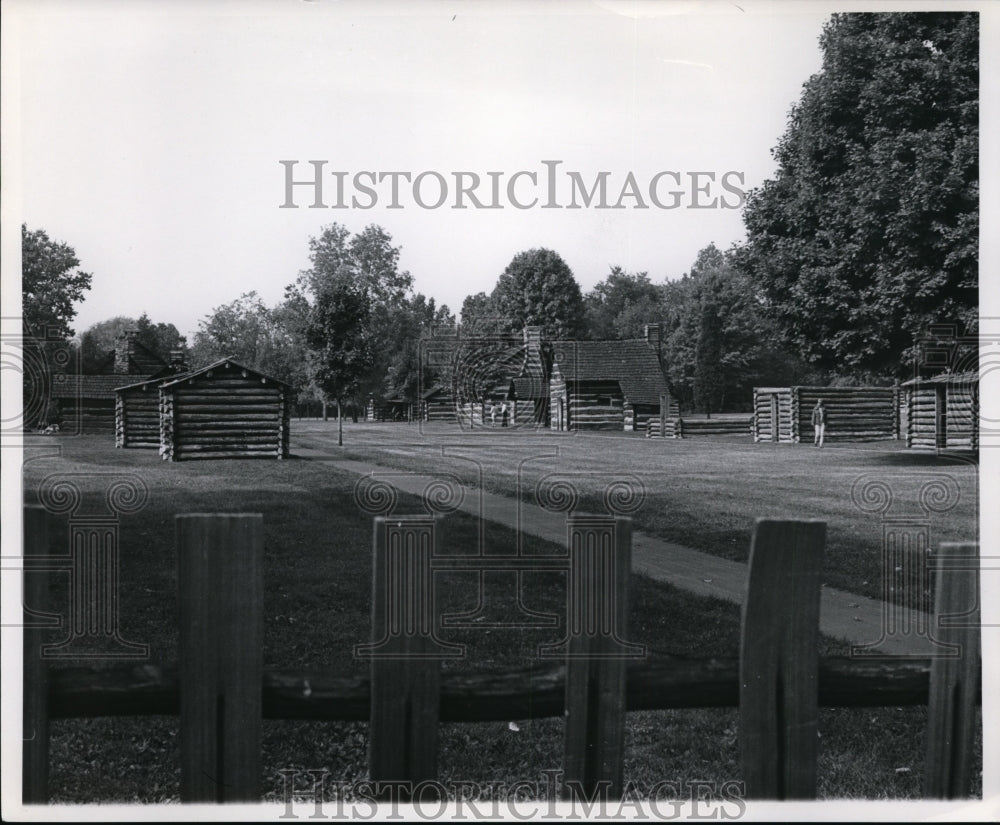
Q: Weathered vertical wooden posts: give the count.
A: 6